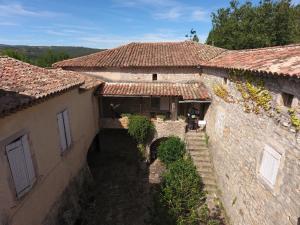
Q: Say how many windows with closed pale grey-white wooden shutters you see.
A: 3